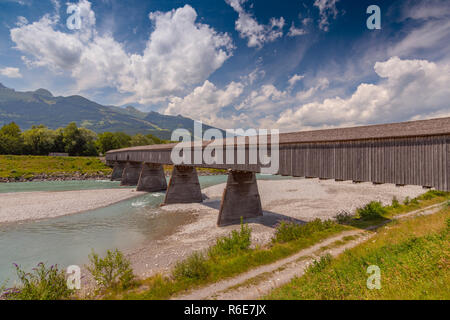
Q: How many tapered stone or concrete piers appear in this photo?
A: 5